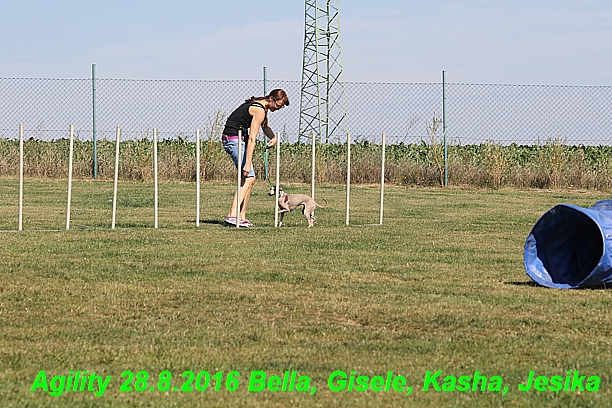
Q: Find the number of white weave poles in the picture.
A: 10